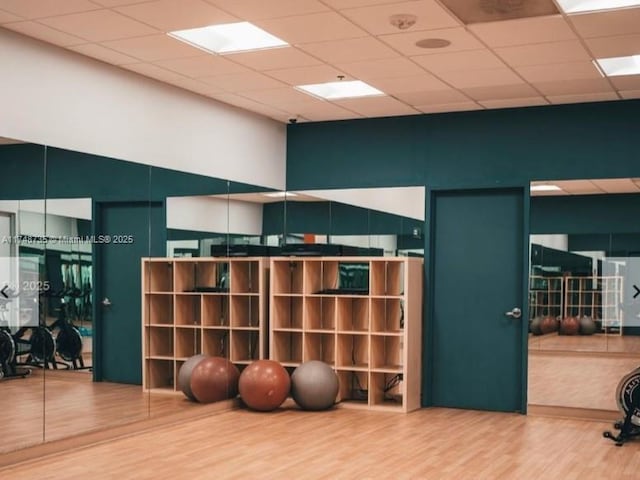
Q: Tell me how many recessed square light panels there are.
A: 4